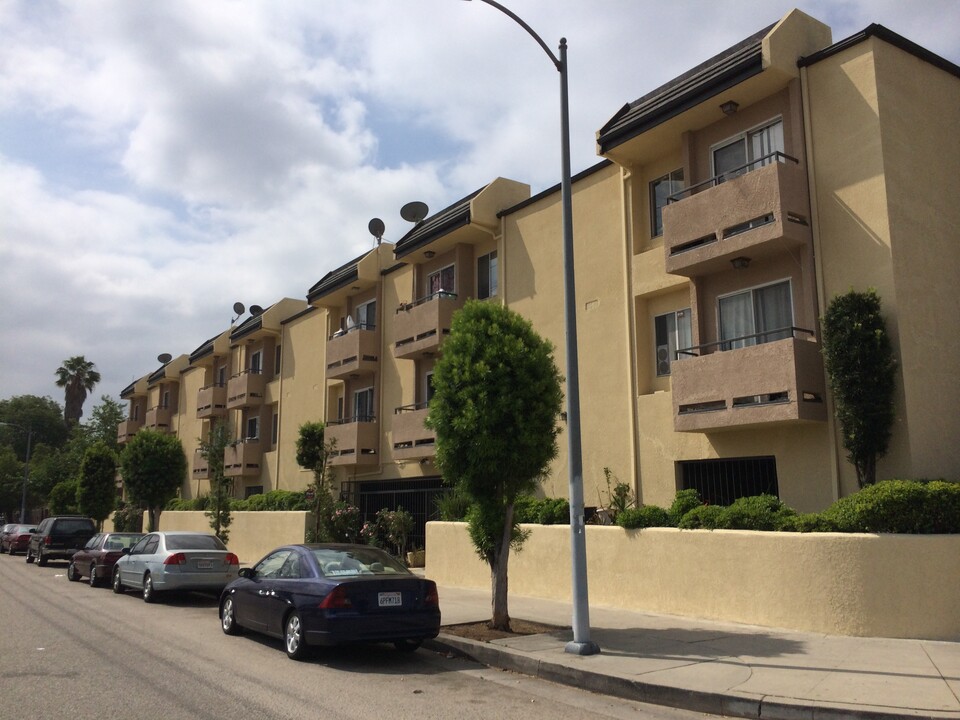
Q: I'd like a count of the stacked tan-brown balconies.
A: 12